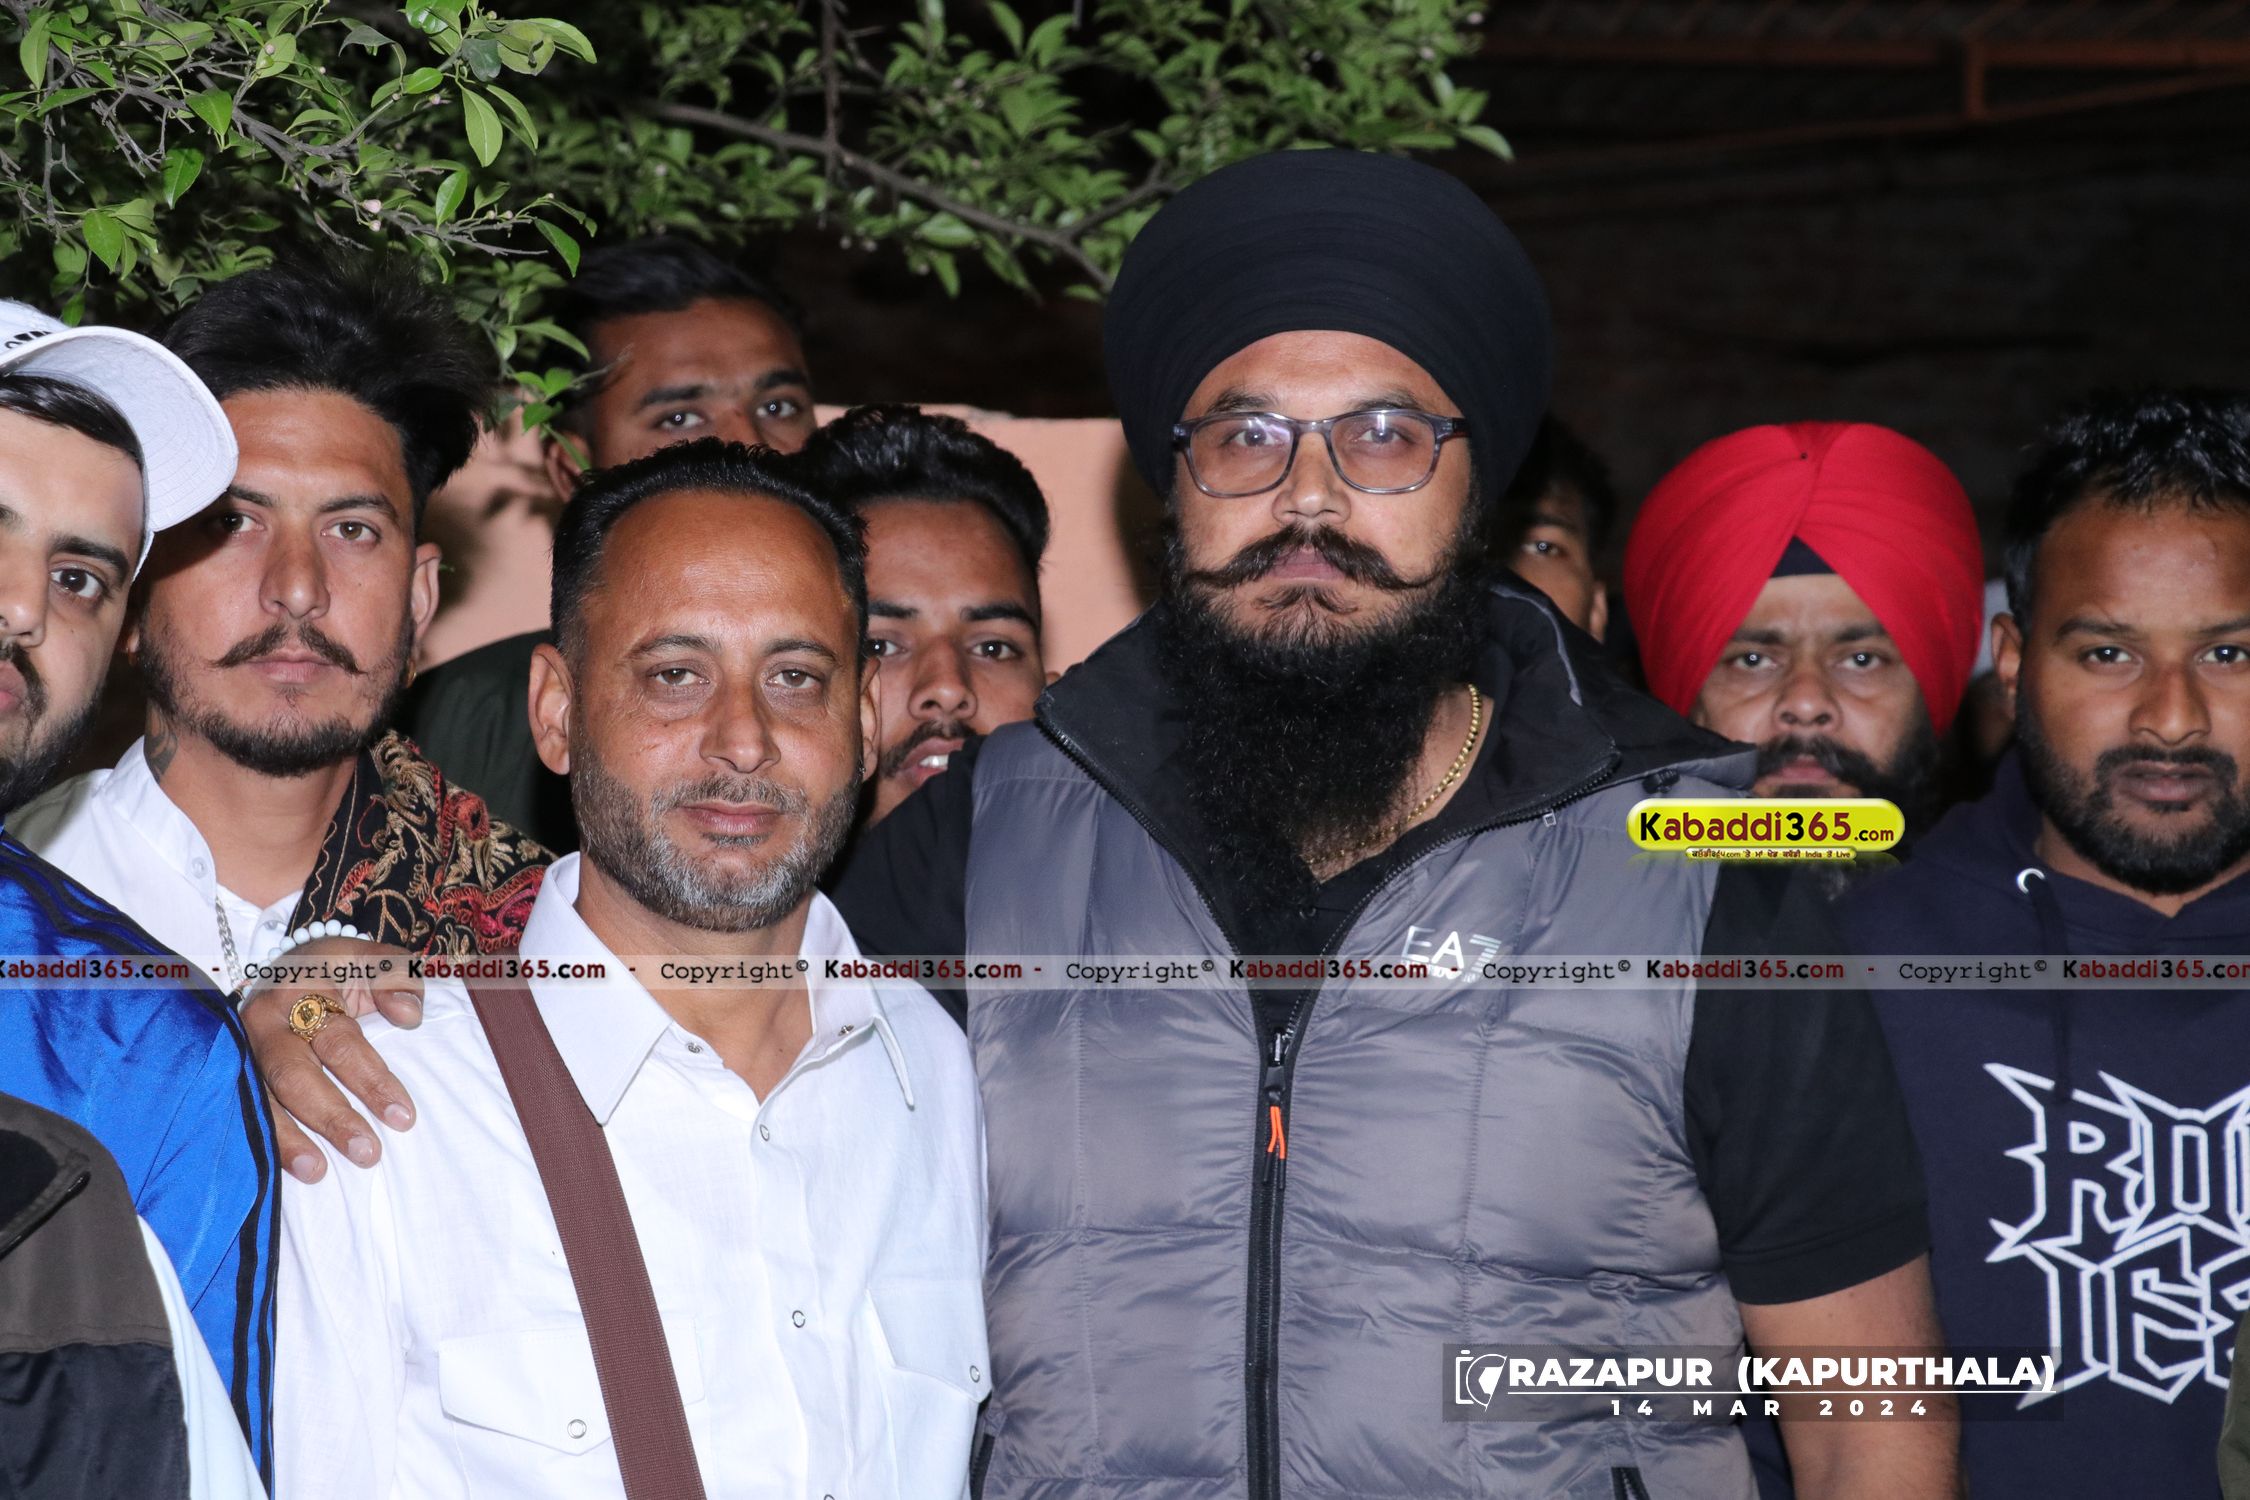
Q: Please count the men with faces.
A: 9